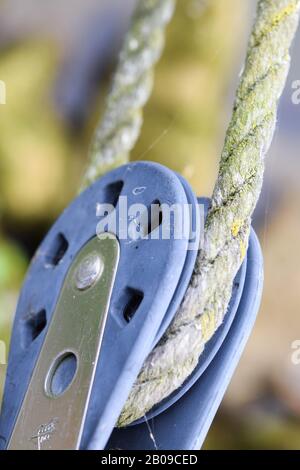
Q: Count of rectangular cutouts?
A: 5